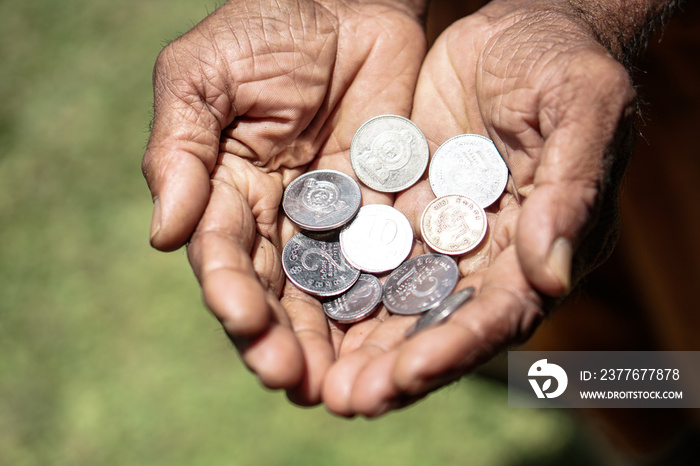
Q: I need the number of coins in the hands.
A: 9